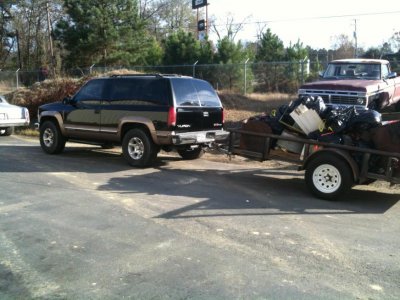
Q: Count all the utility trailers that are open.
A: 1